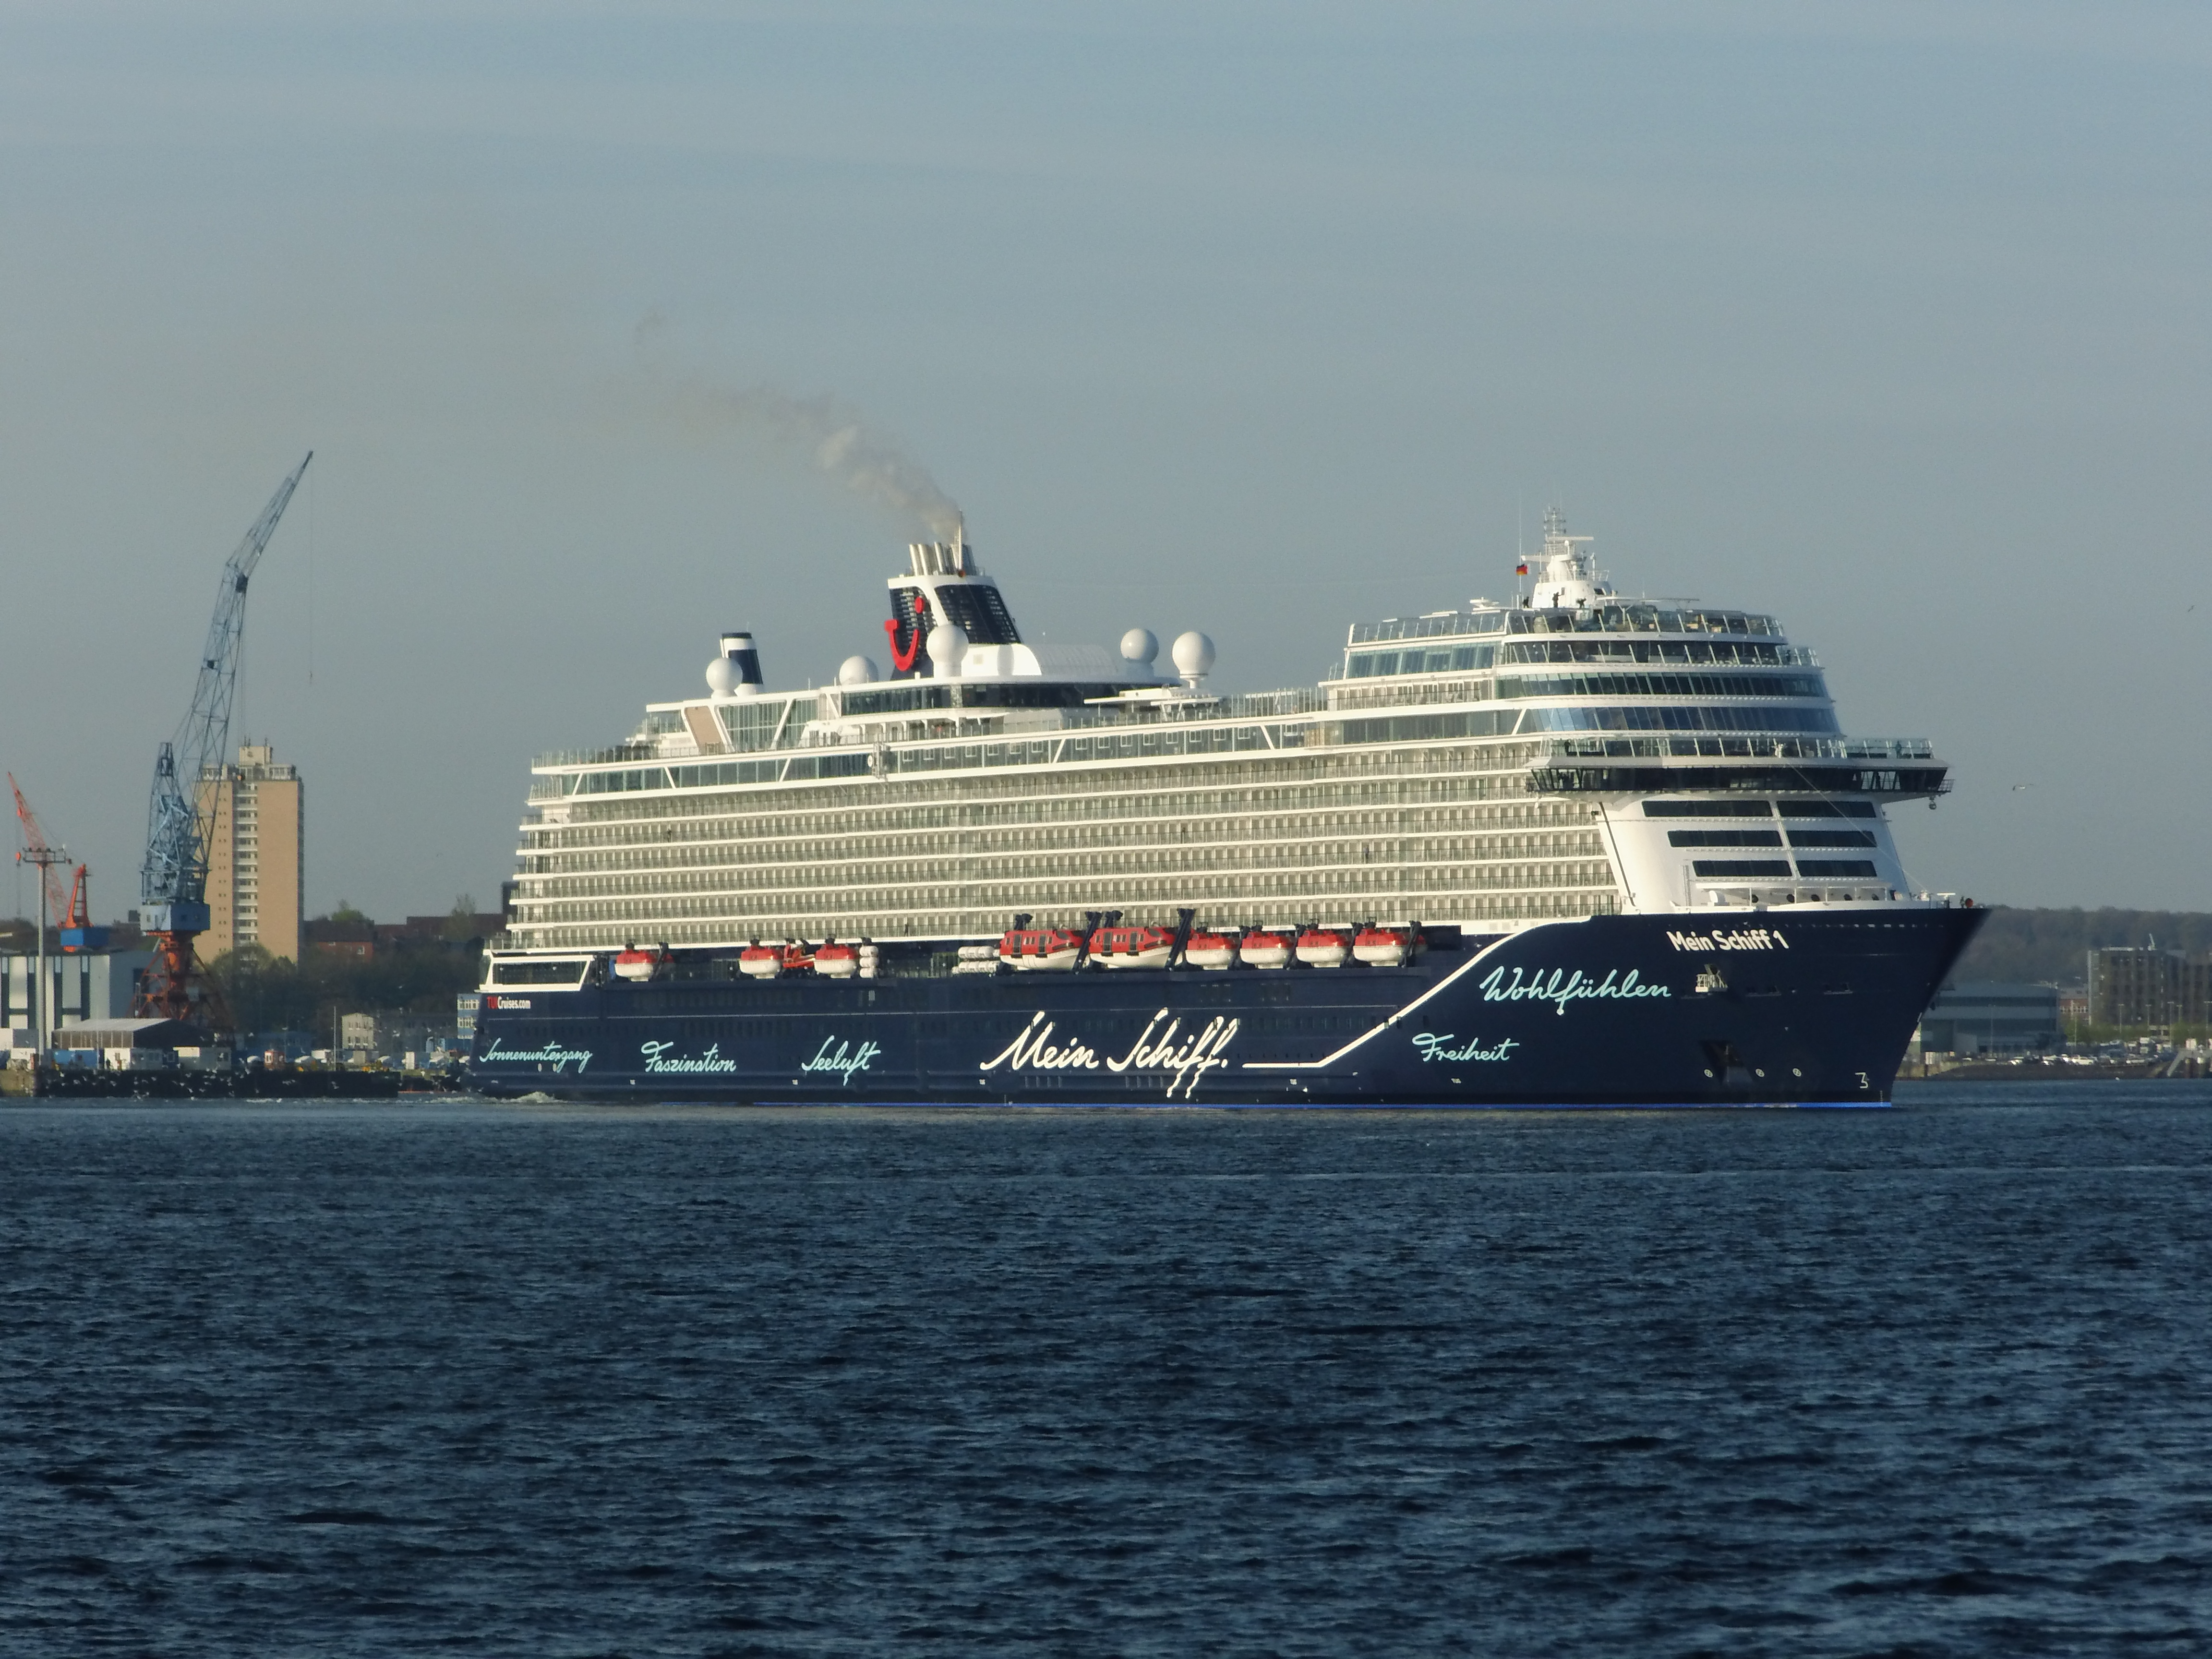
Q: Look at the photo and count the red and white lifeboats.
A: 9